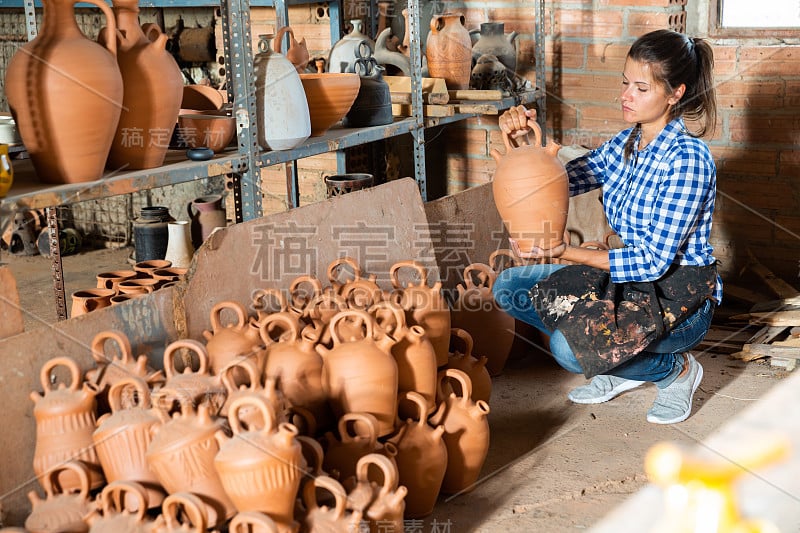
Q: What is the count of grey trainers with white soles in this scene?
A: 2